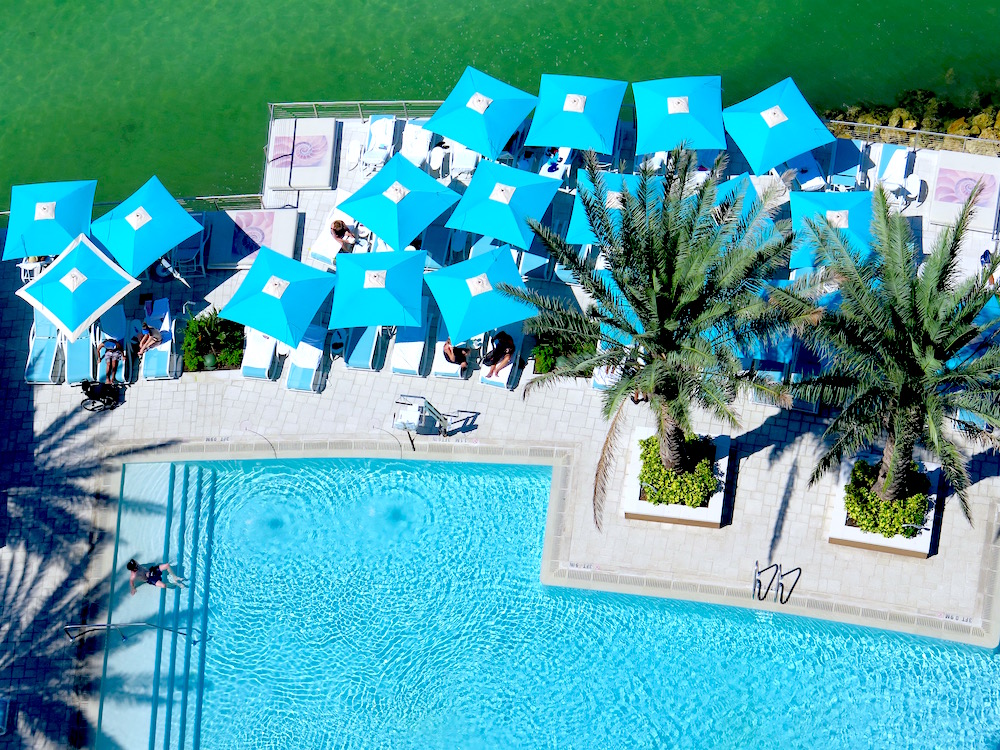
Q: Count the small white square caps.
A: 14